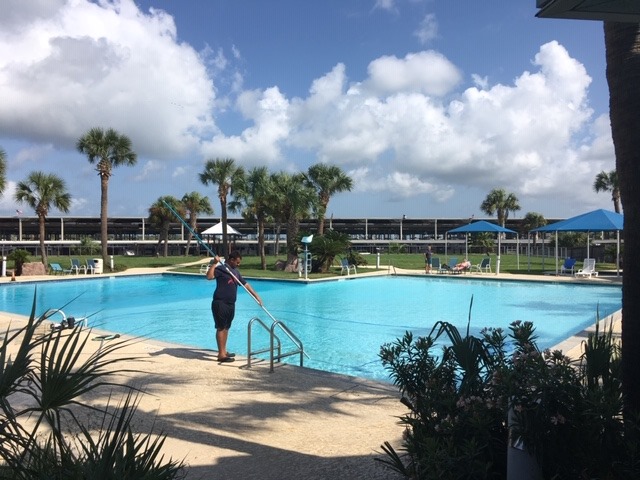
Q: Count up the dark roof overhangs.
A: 1